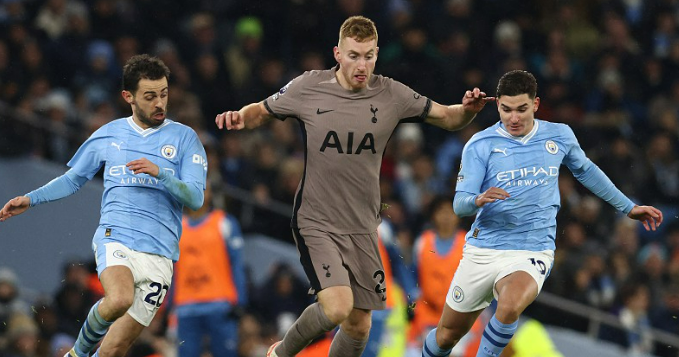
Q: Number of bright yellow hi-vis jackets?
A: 2